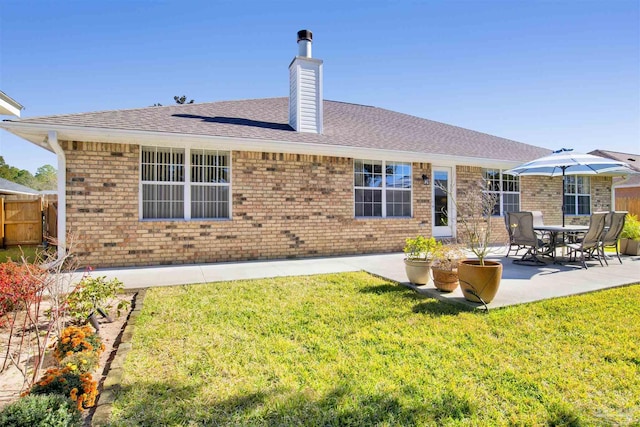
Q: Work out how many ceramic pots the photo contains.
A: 3